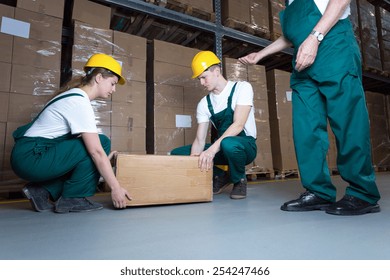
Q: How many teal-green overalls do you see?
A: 3